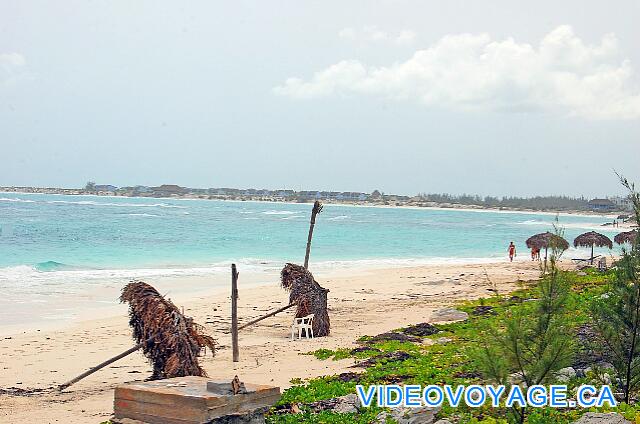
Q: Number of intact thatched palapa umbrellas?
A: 3